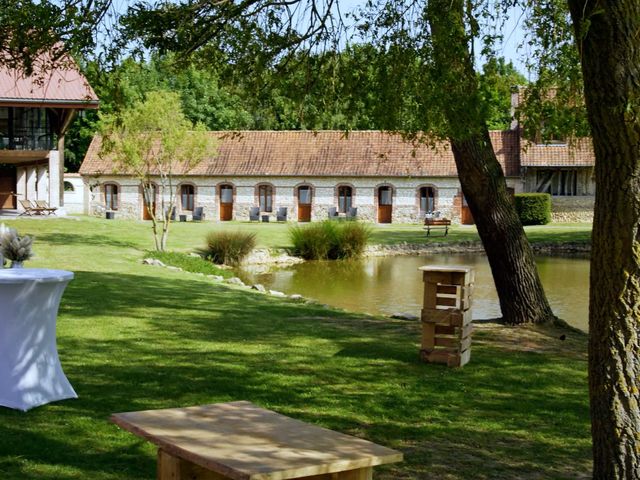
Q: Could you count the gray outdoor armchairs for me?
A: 6